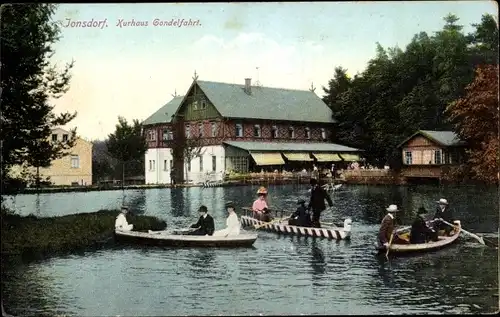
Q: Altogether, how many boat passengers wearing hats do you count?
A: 9